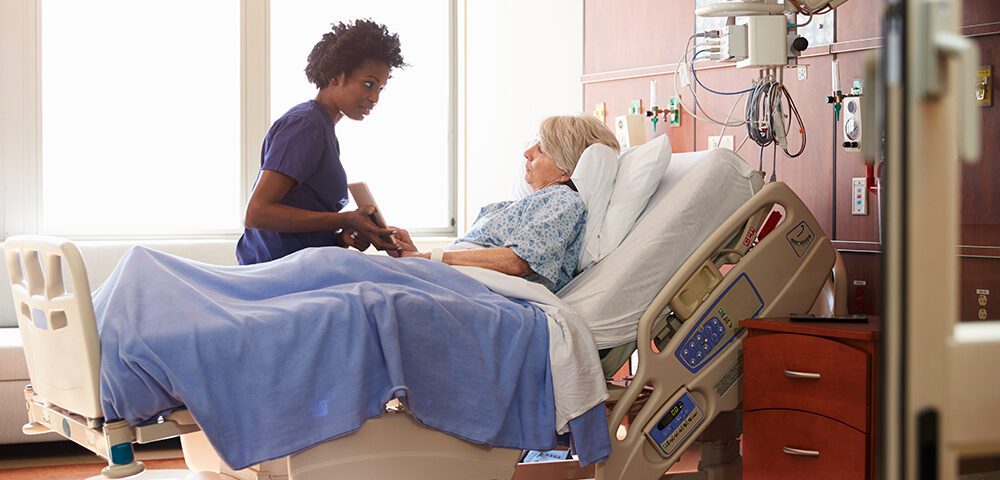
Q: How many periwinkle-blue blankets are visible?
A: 1